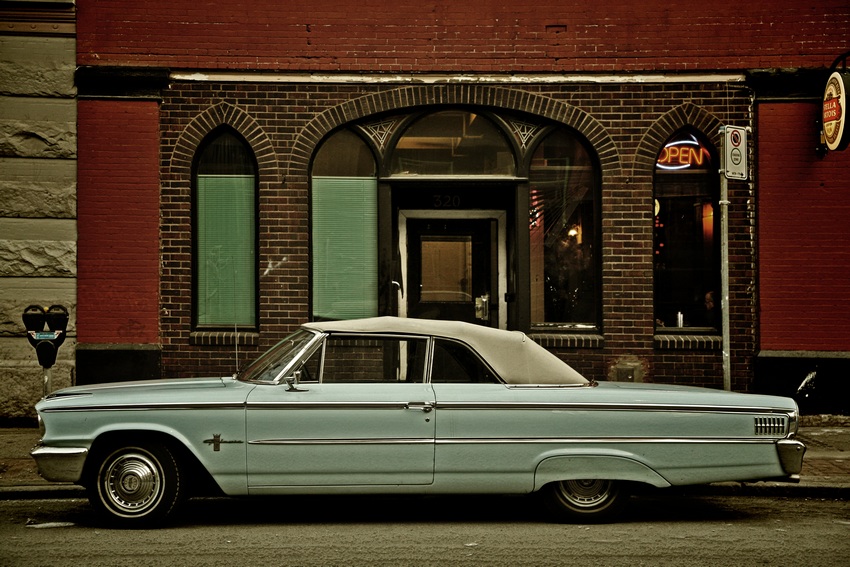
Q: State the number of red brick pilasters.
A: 2